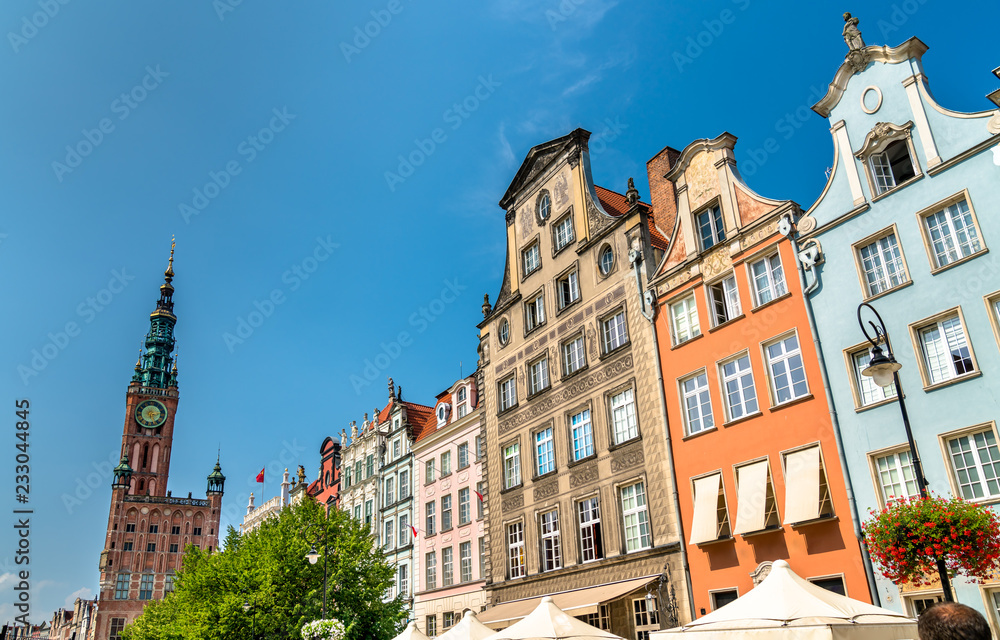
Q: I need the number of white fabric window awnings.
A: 3